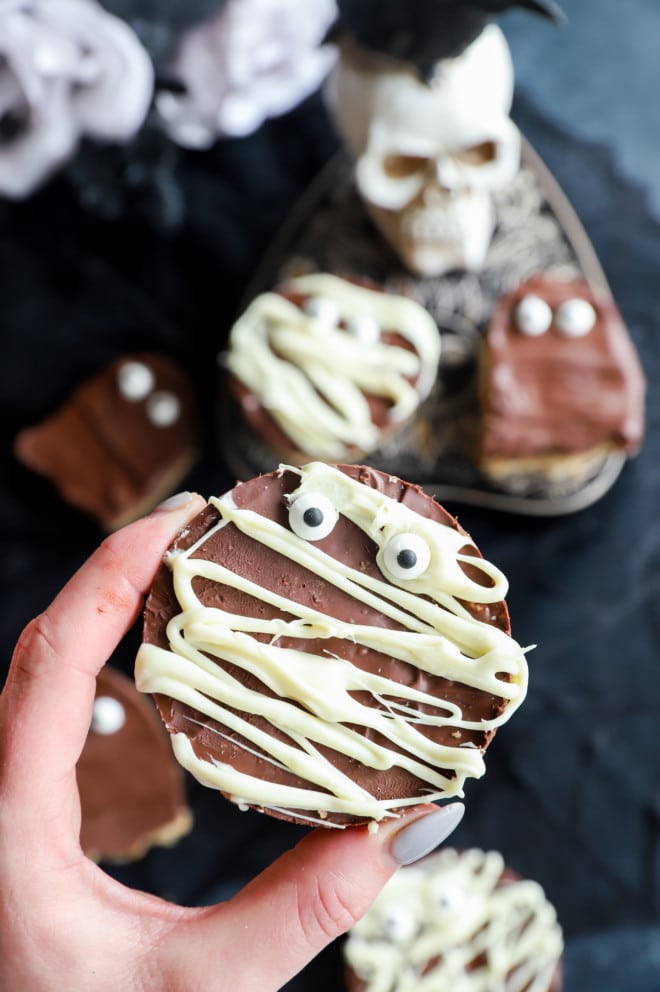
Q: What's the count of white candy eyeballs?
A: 11